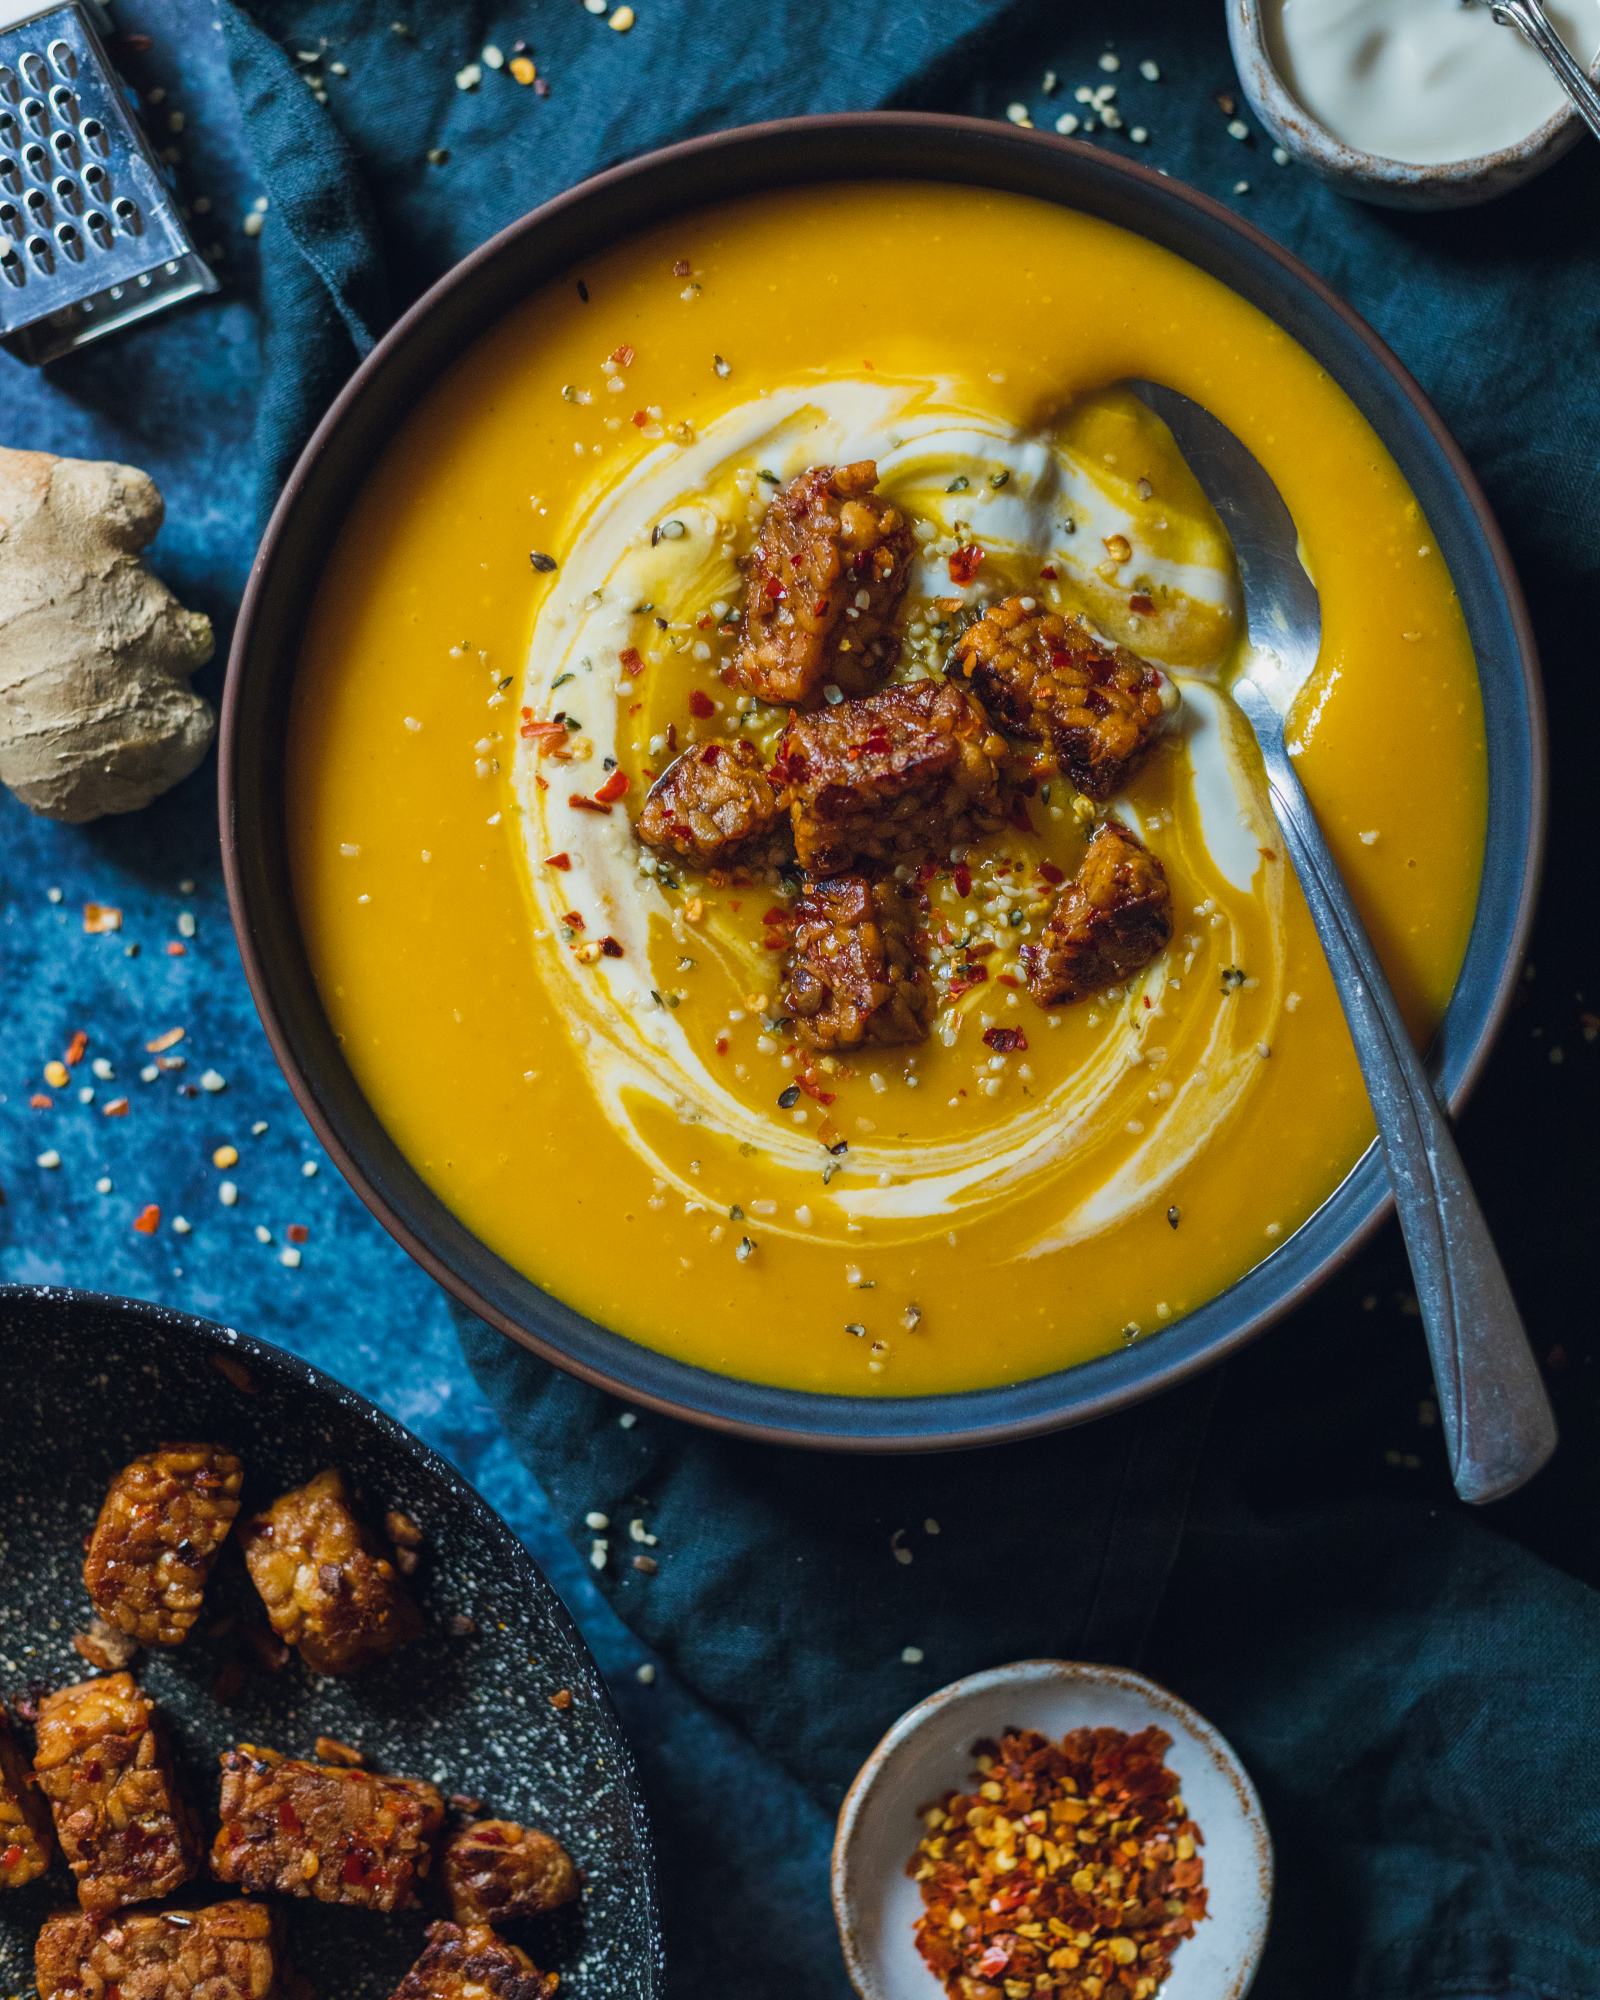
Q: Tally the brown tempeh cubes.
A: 14